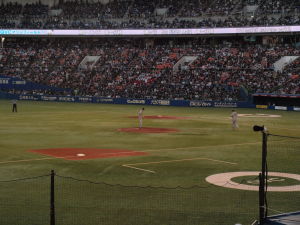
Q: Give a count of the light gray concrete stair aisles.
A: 3